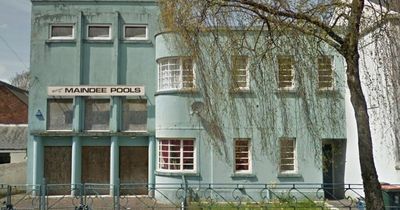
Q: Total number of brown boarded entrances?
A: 3